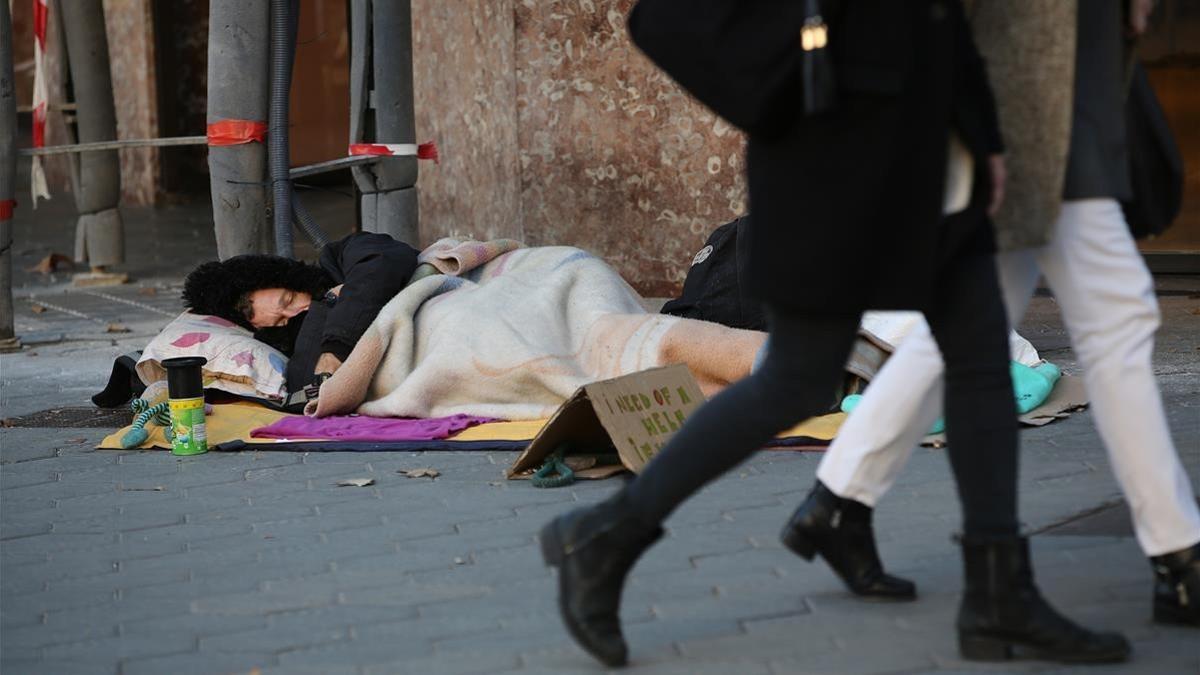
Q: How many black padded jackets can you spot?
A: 1